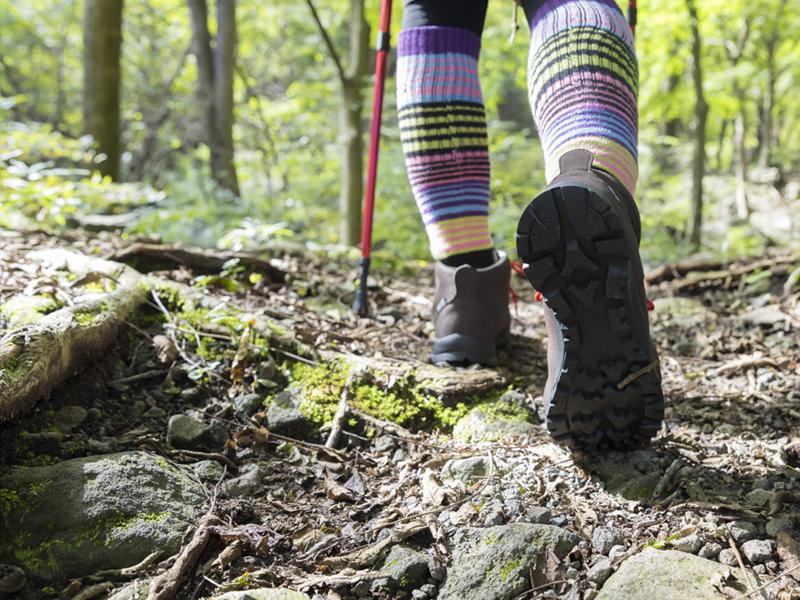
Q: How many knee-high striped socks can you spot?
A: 2